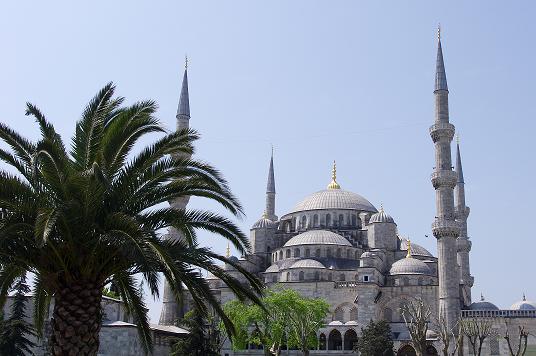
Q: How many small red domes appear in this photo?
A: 0